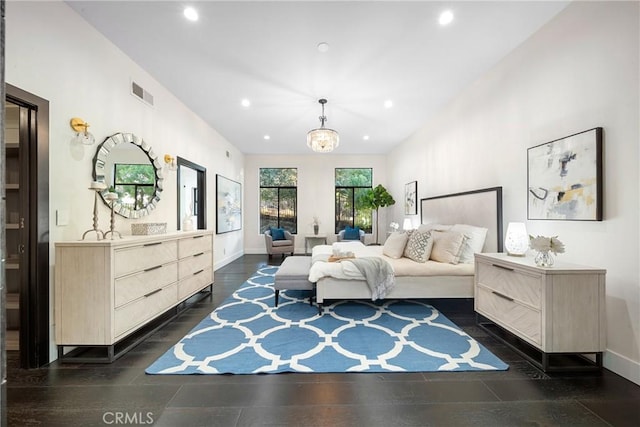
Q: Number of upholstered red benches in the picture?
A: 0